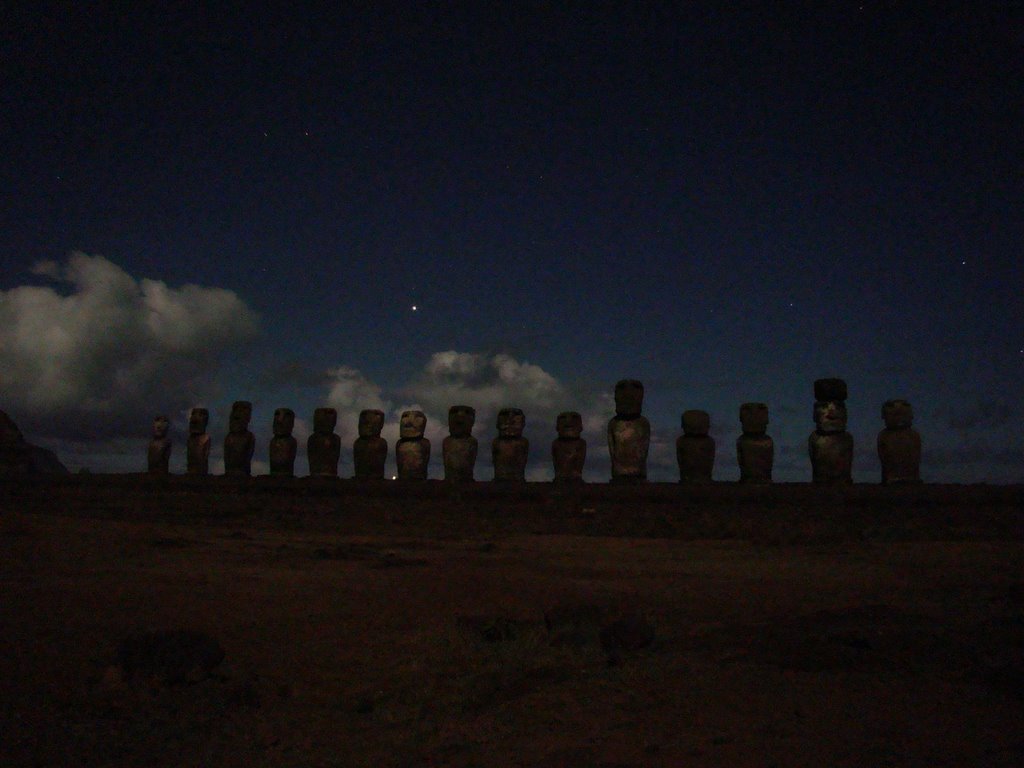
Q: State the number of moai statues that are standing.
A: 15